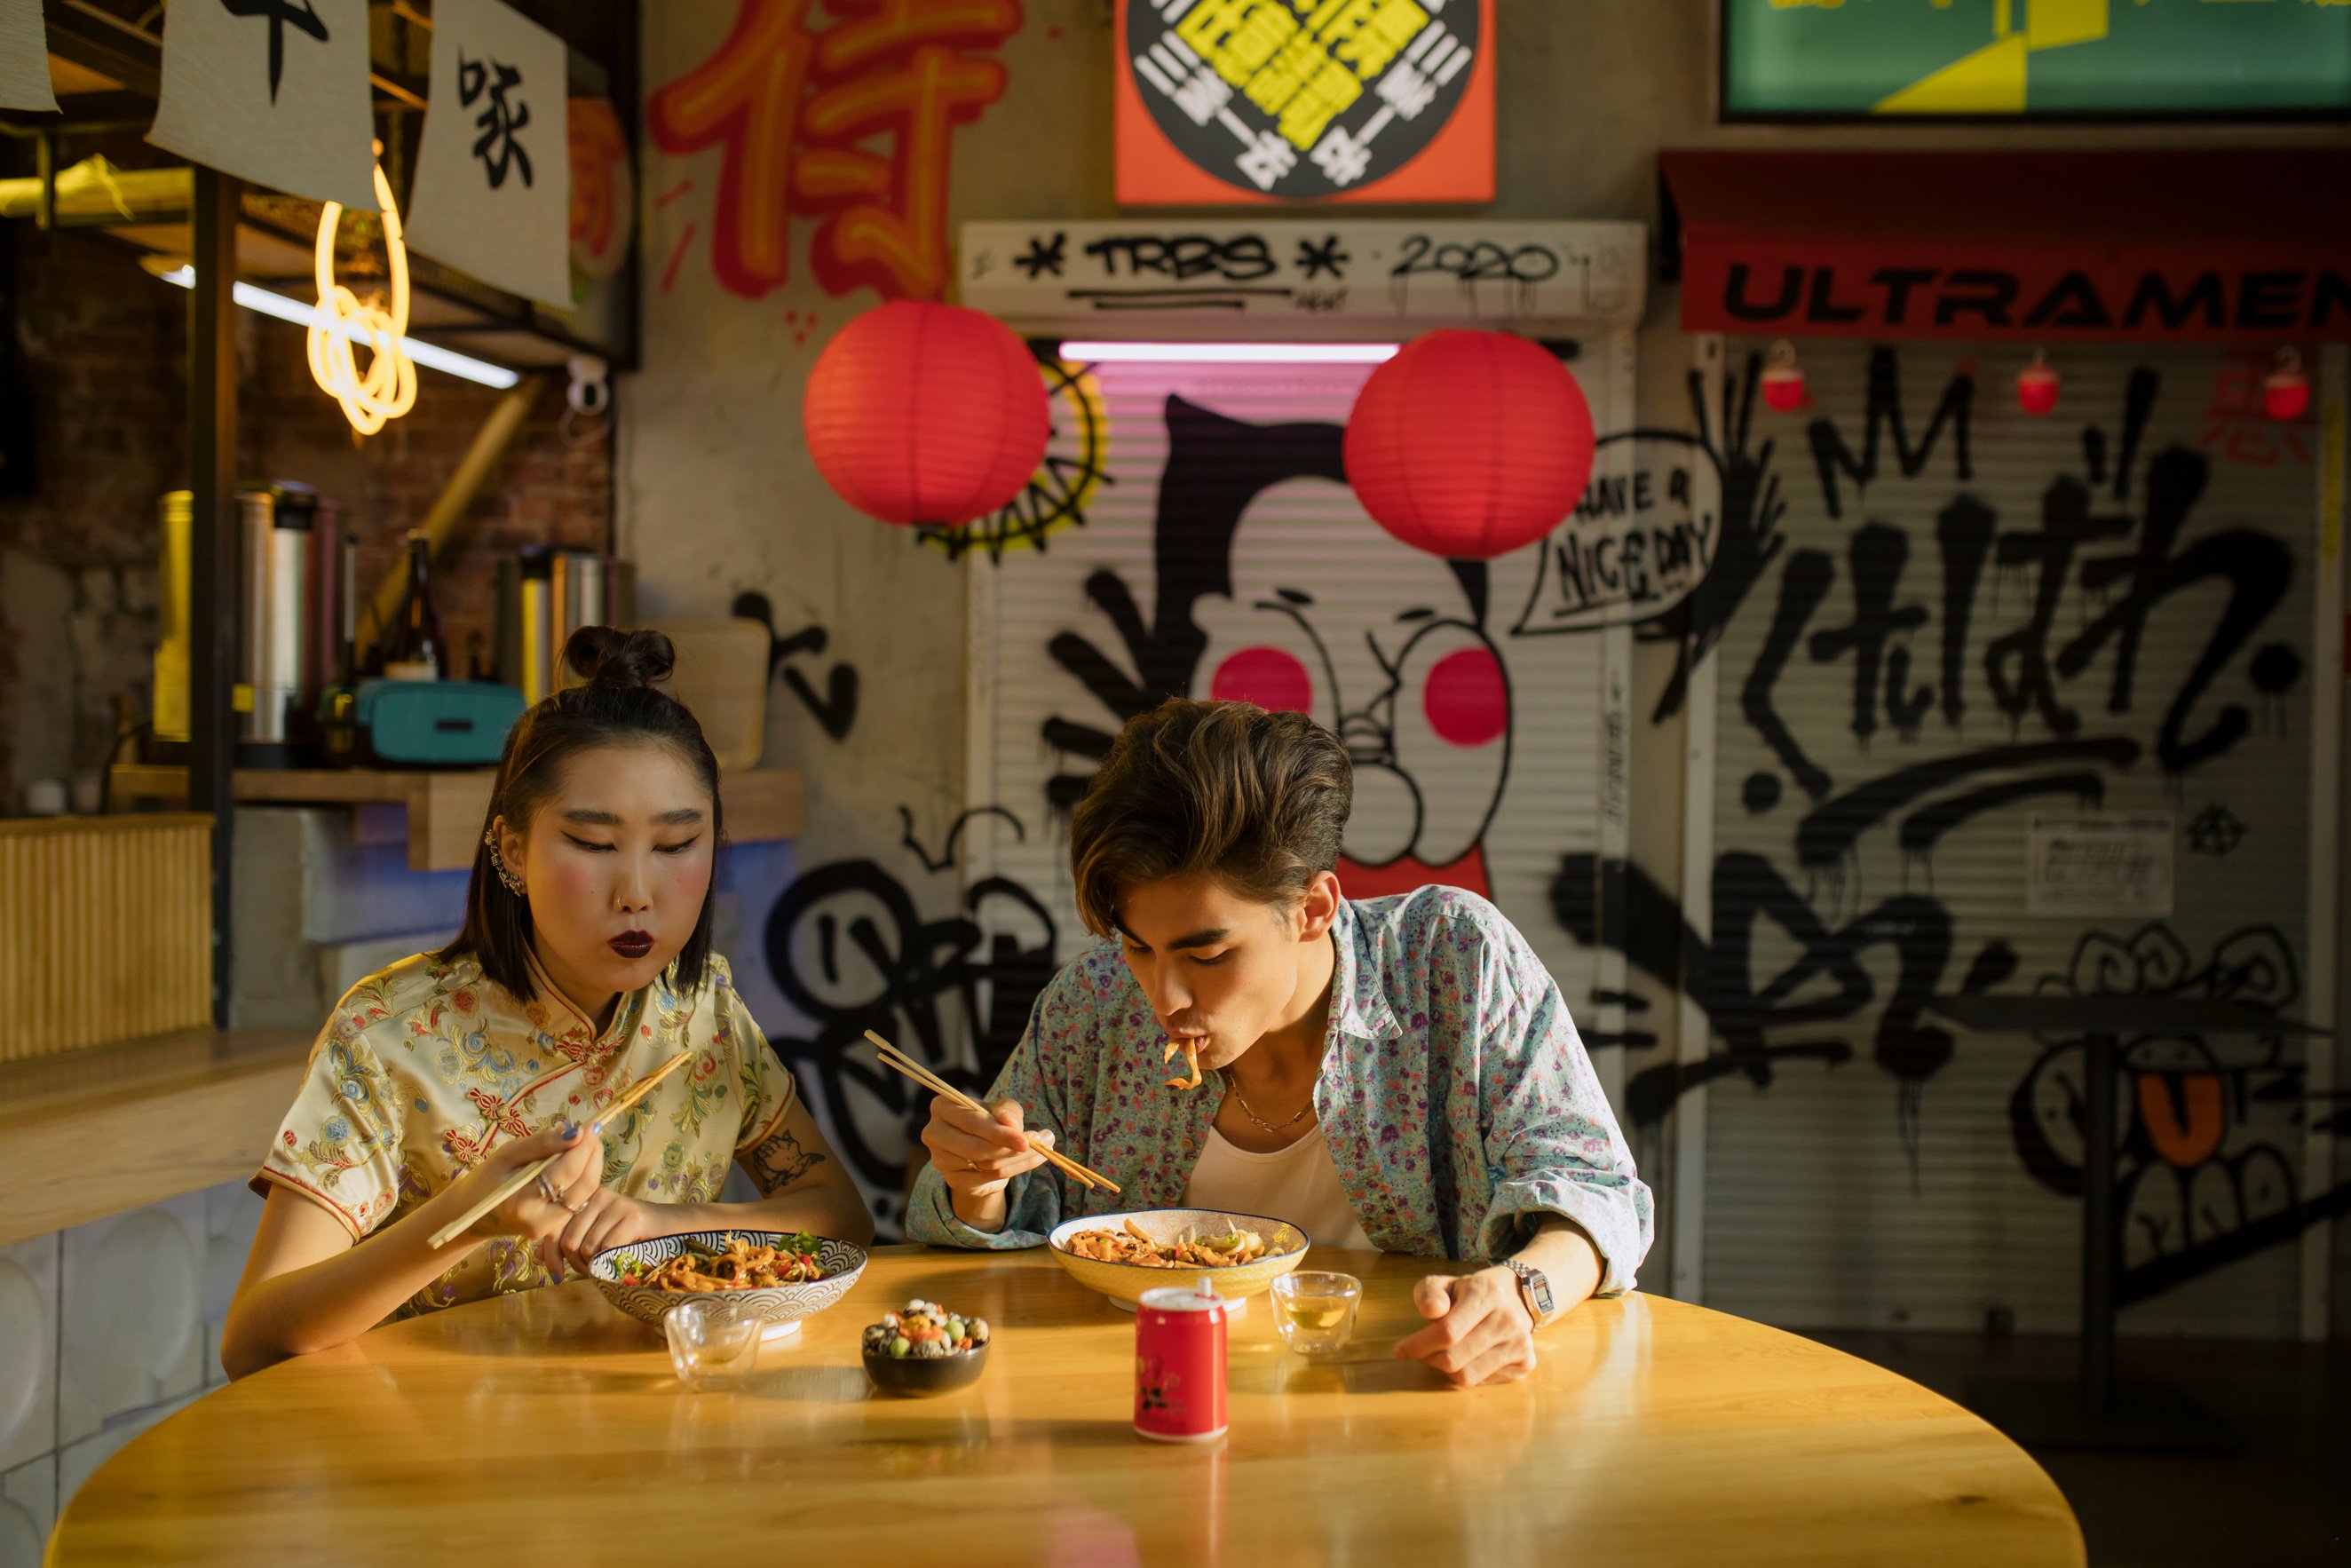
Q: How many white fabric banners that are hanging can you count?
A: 3